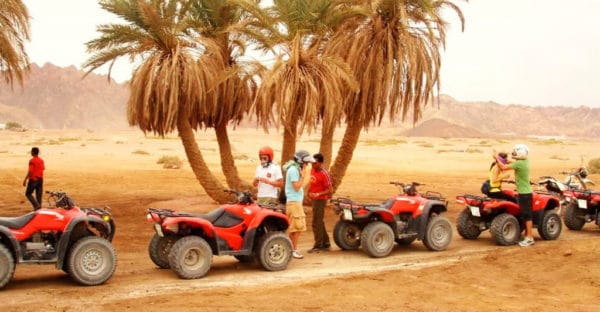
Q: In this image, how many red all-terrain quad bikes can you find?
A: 5